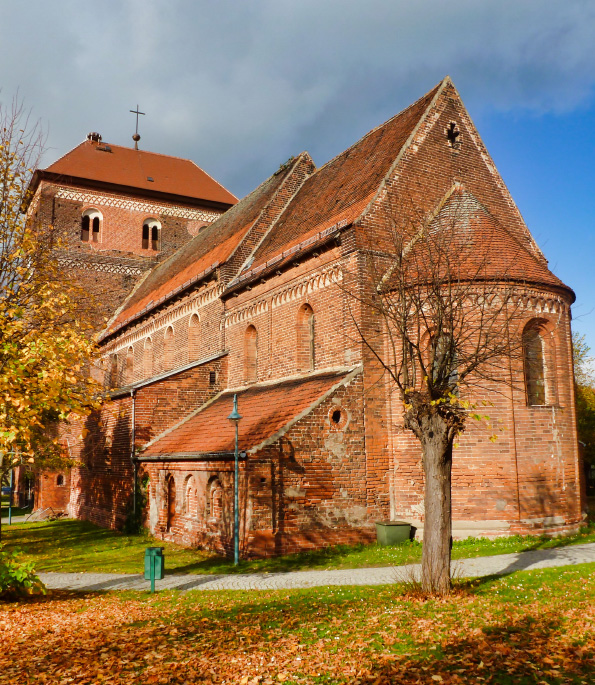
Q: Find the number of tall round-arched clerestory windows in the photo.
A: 7